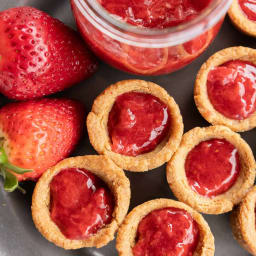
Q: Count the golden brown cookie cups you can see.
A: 7